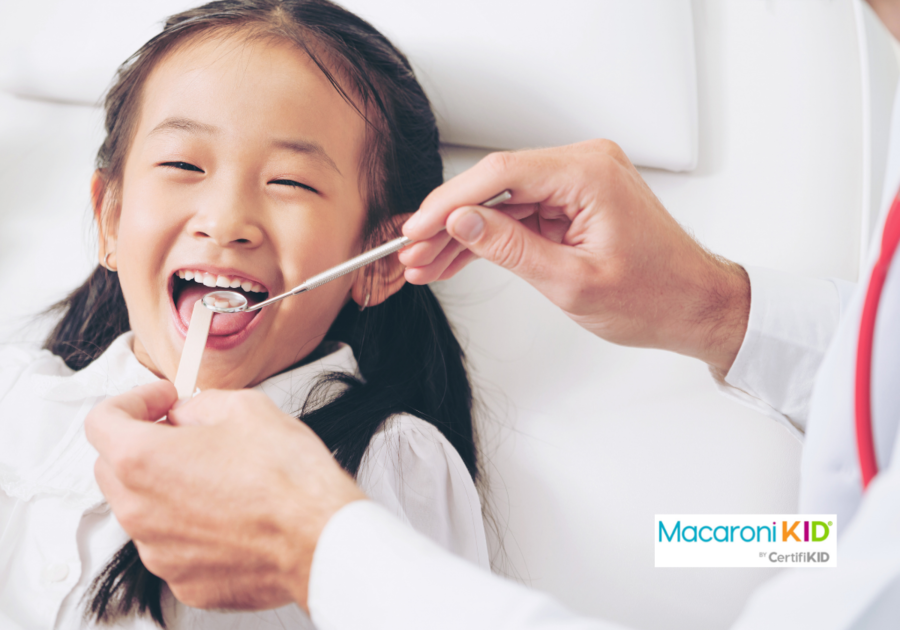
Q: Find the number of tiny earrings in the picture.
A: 2